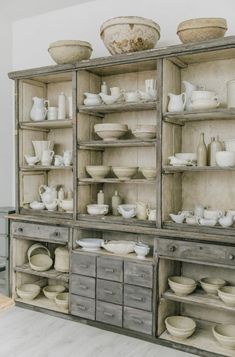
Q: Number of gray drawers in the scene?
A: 11